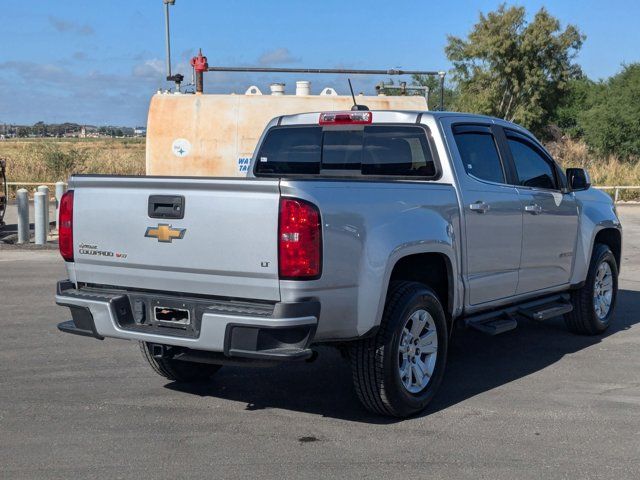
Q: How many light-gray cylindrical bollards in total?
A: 4